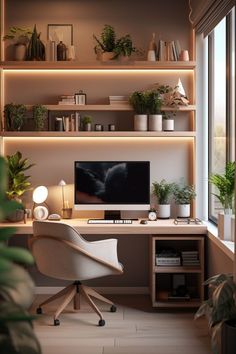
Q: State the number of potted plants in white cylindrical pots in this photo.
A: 5